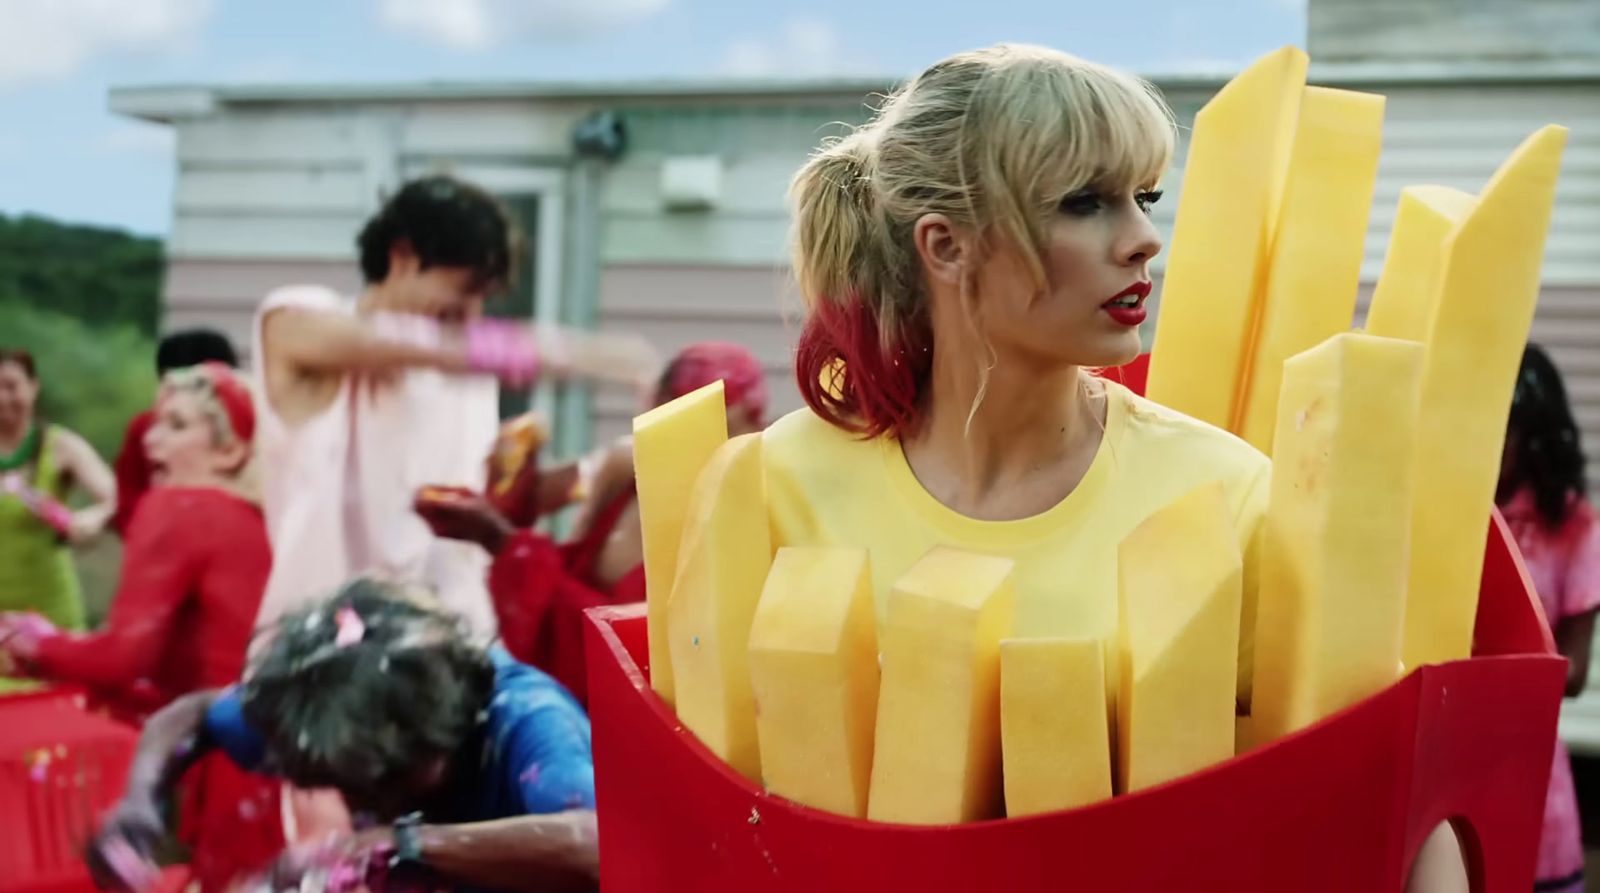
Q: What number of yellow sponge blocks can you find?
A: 11